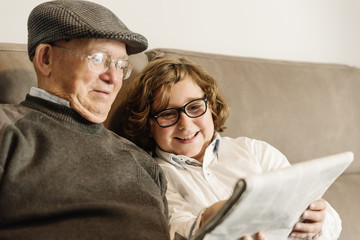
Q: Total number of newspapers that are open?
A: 1